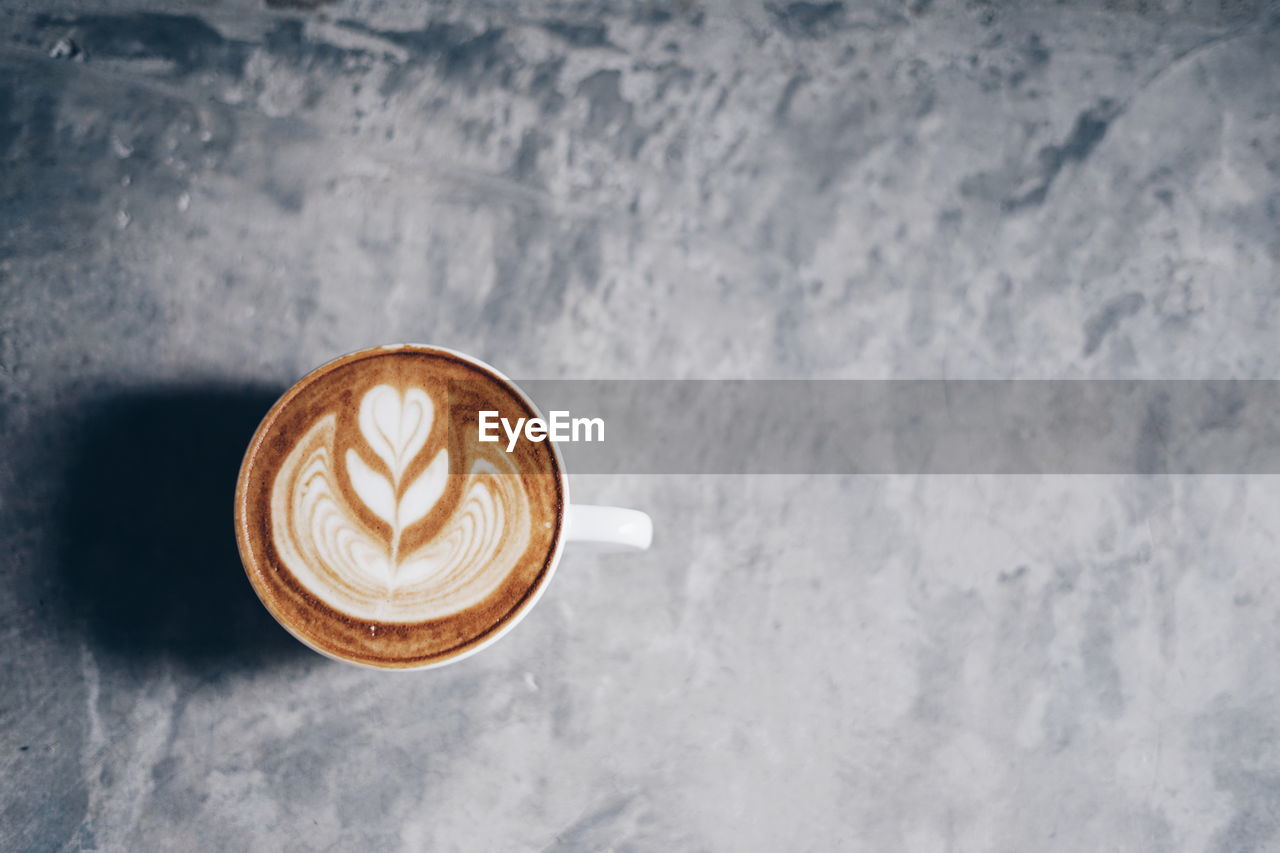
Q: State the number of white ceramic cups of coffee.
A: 1